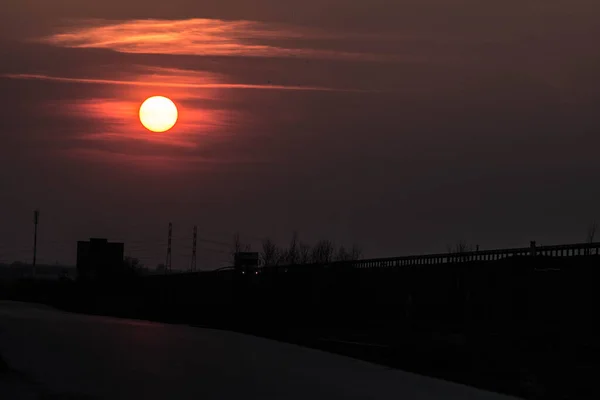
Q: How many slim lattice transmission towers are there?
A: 2